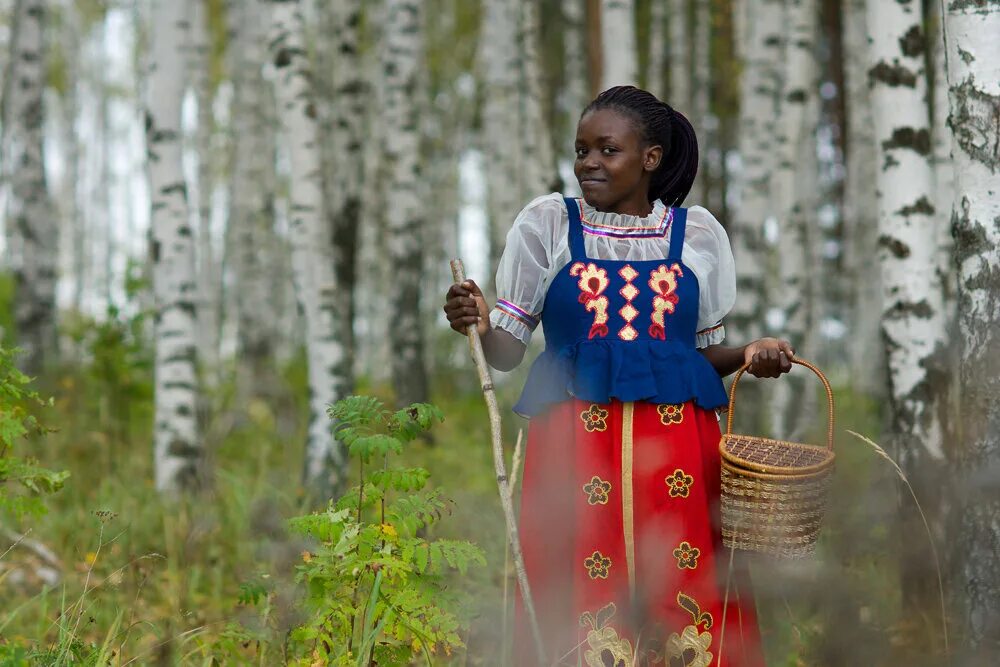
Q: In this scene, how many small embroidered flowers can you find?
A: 6